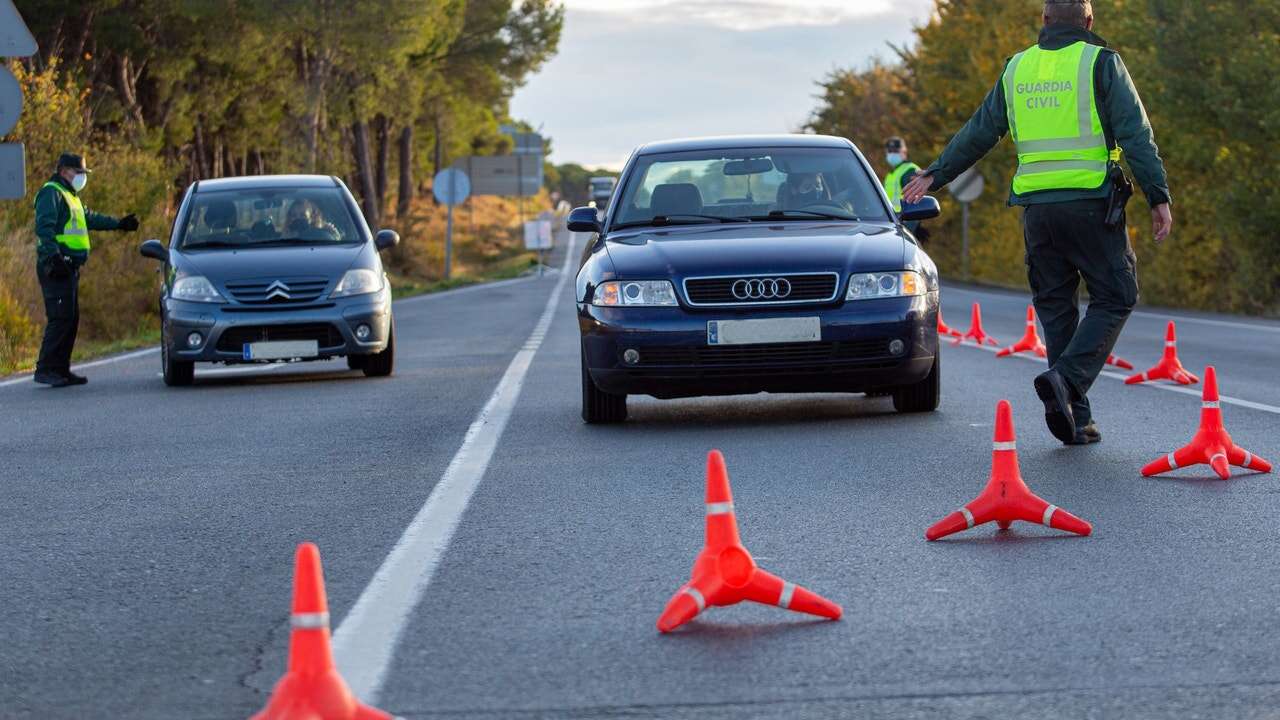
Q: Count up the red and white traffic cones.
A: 9